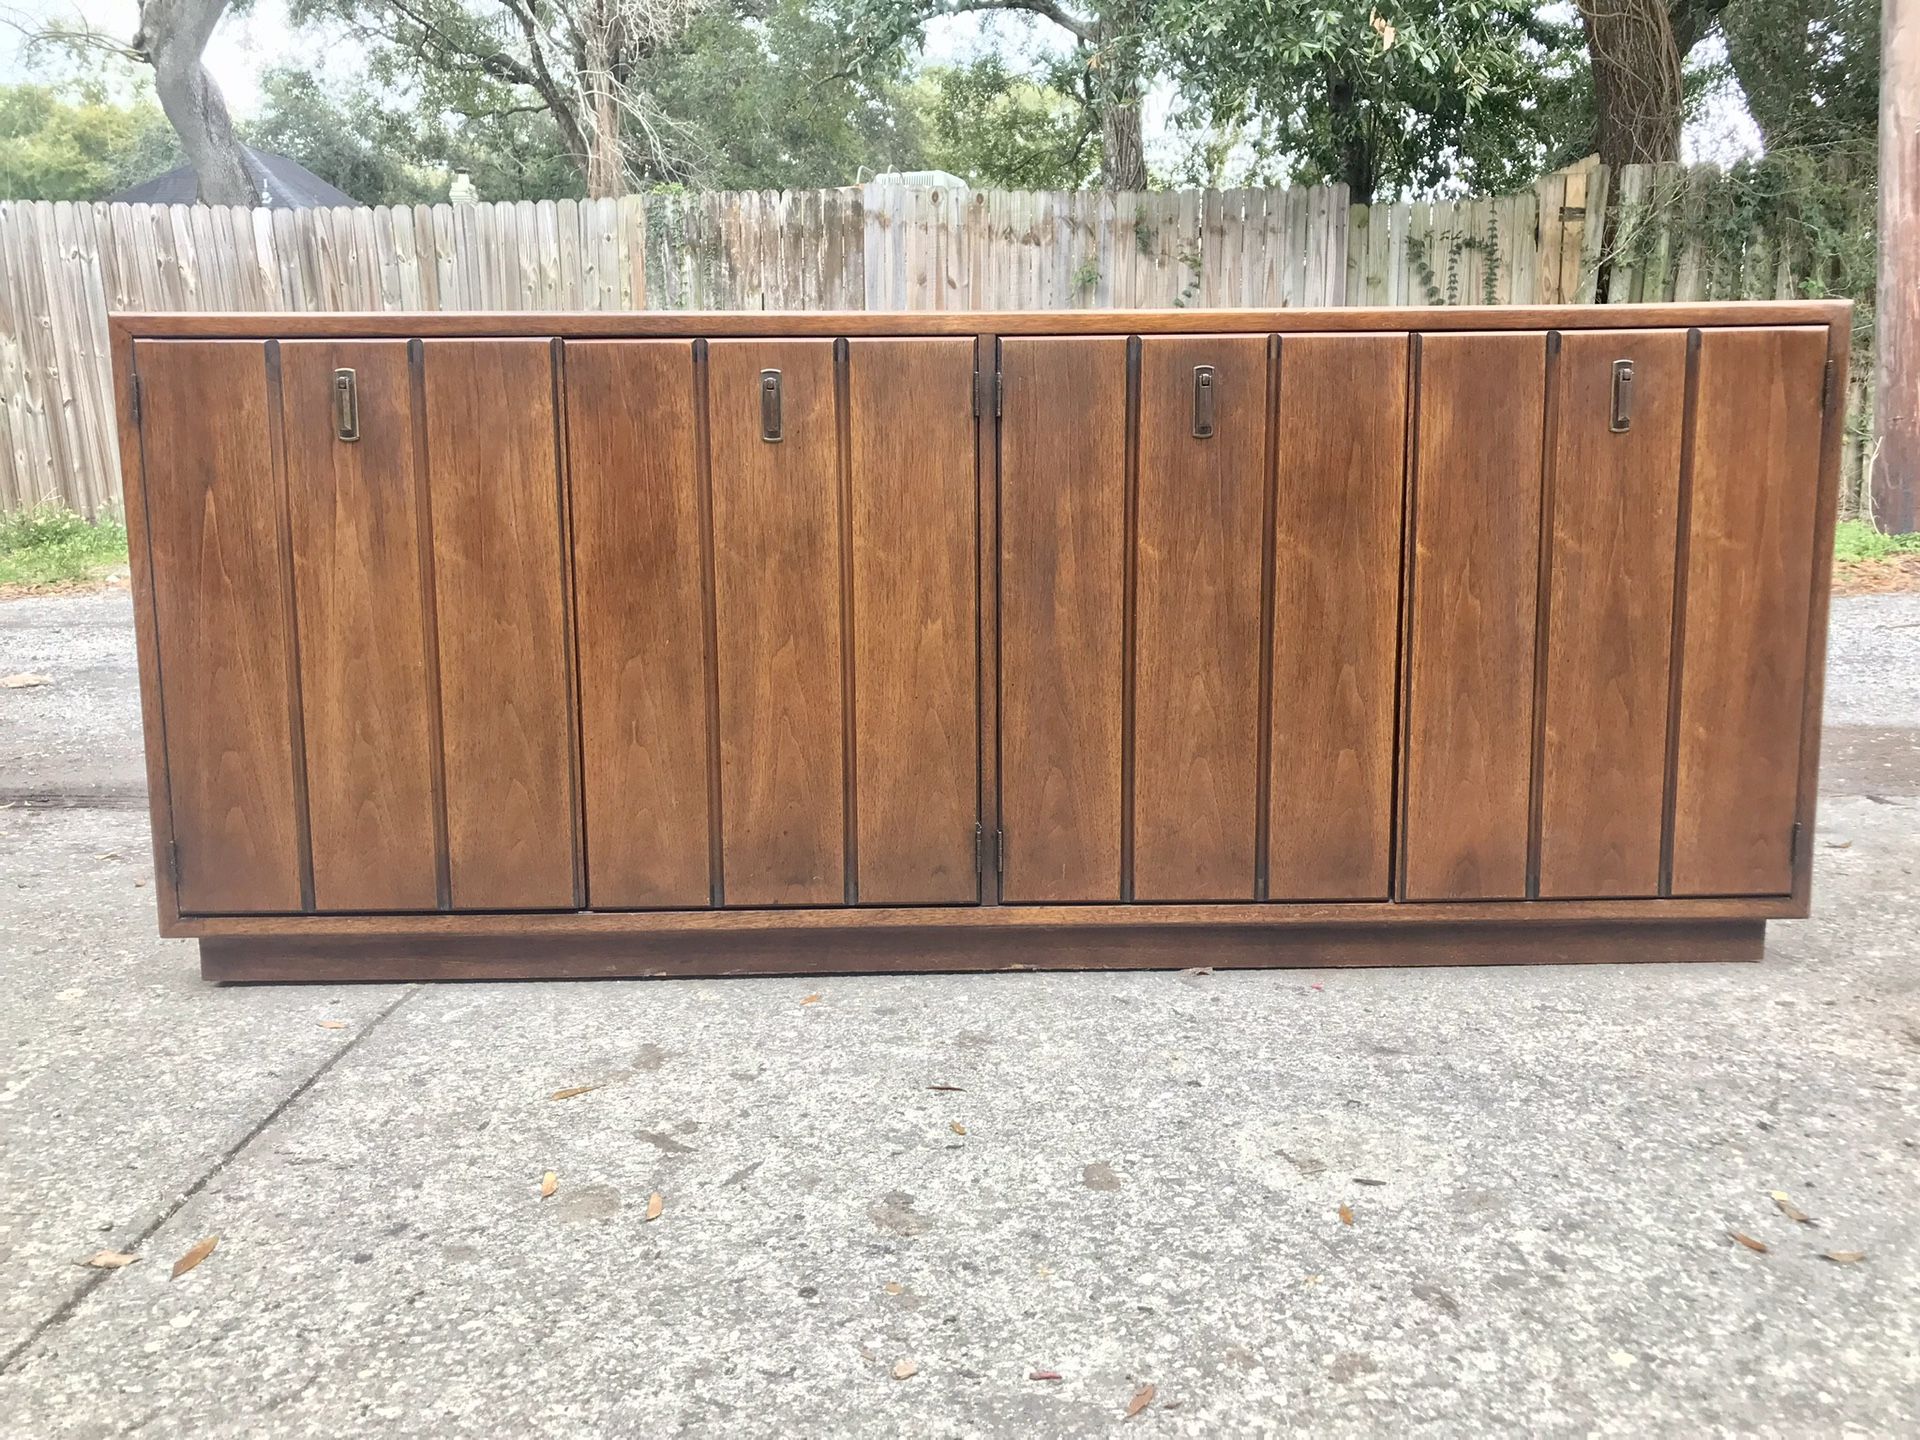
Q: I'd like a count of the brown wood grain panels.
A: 12